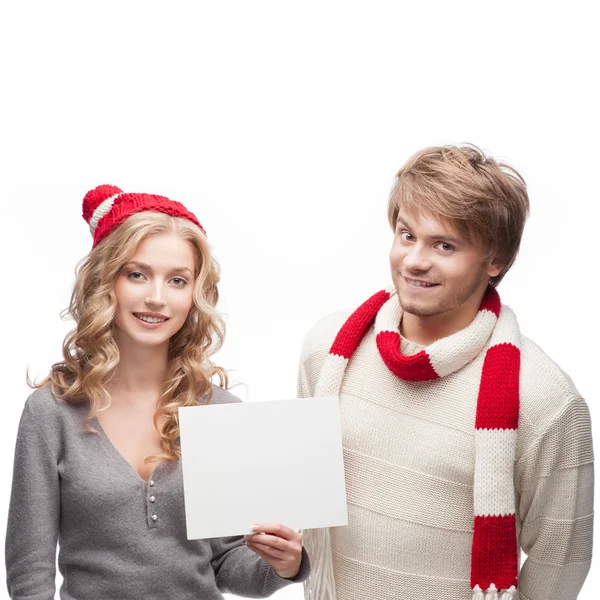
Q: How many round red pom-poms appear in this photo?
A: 1